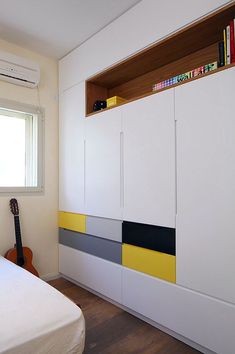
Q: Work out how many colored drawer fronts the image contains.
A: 5